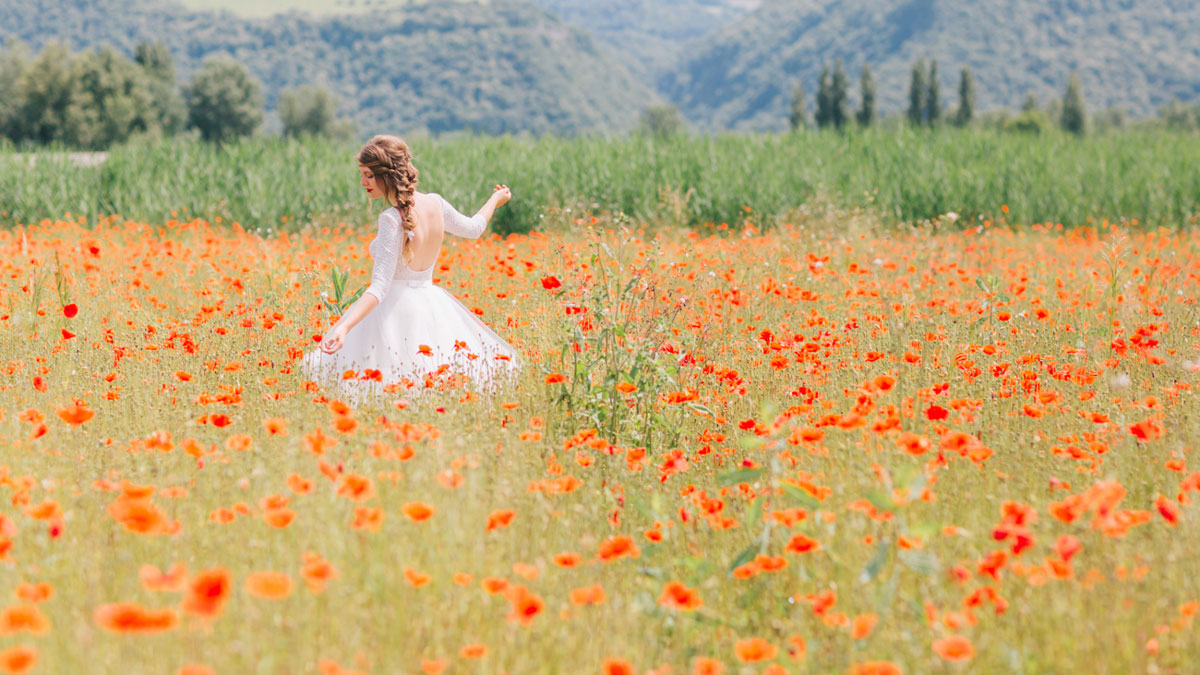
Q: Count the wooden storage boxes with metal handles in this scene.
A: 0